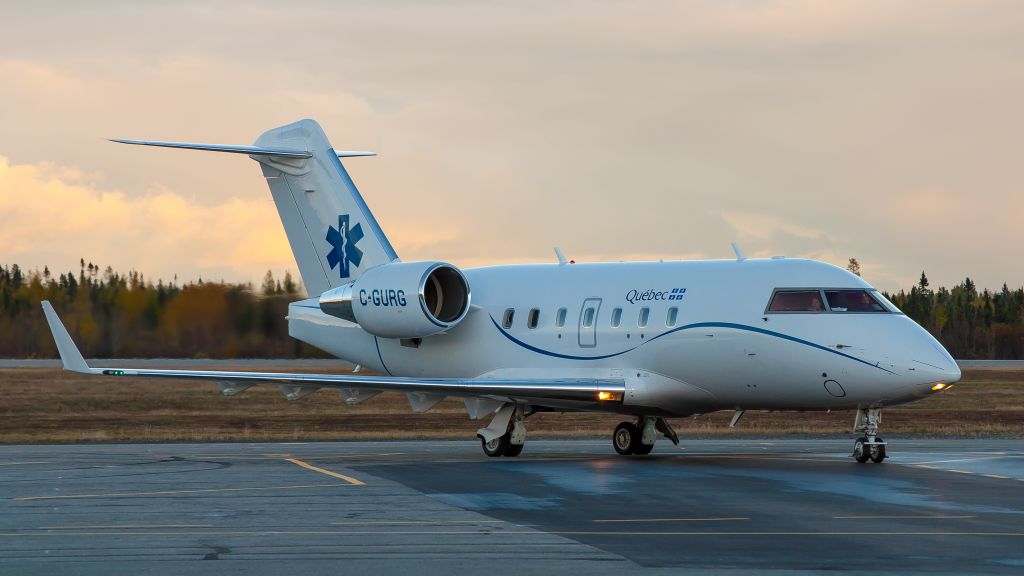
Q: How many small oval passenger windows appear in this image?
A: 7